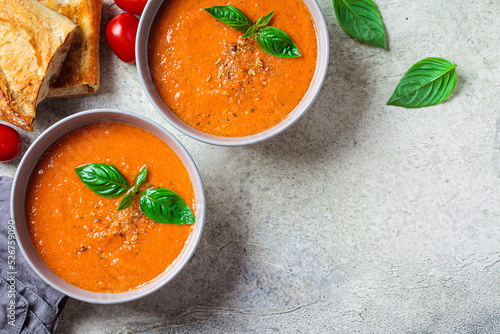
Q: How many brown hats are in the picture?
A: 0